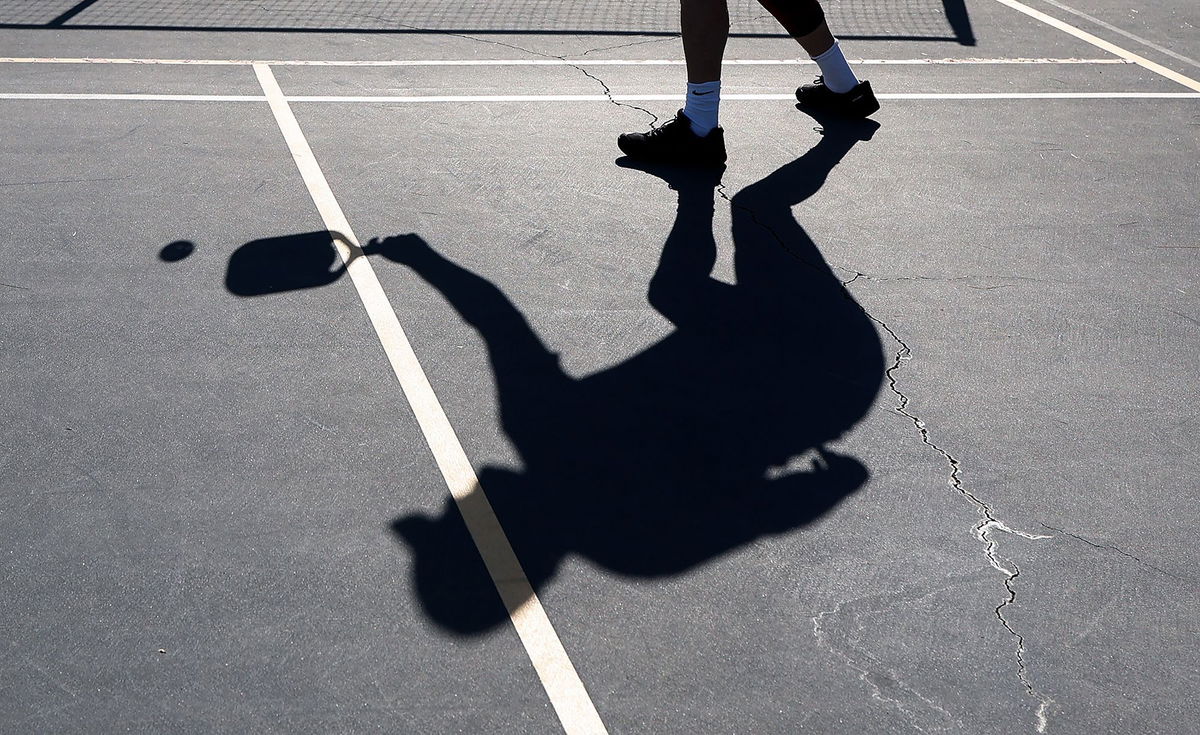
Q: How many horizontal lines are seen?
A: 2